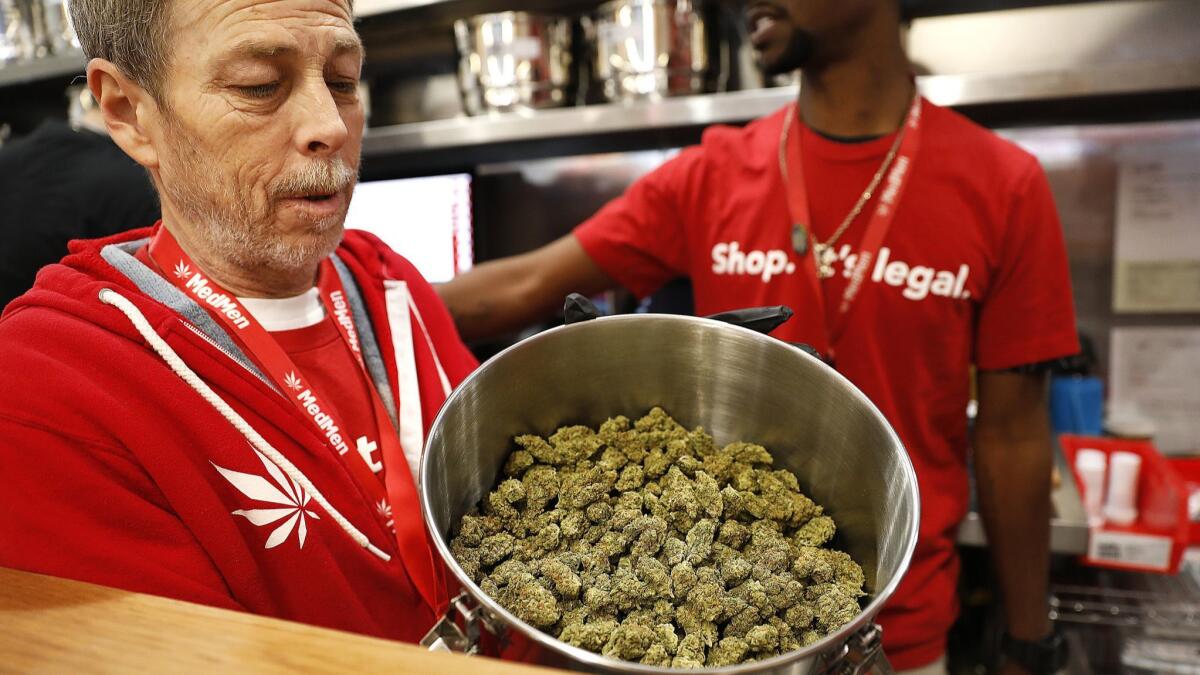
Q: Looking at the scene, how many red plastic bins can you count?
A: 2